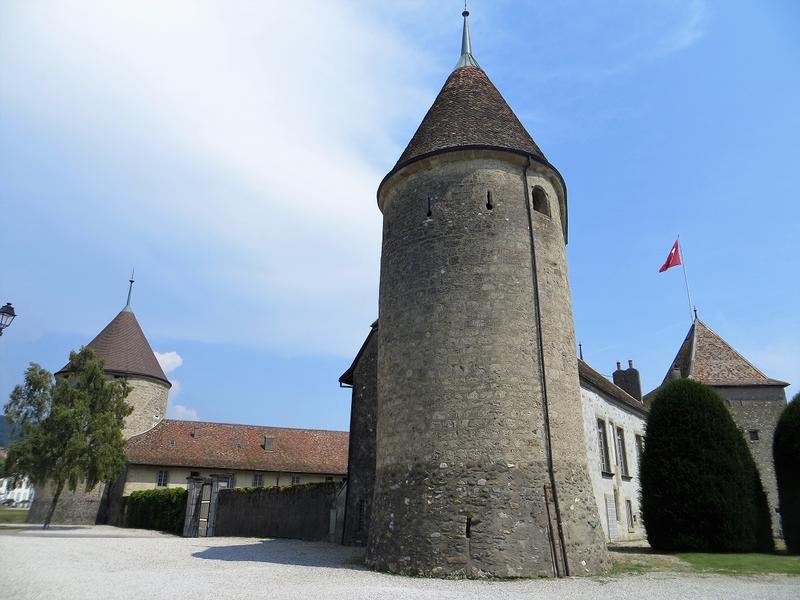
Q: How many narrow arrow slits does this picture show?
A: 3